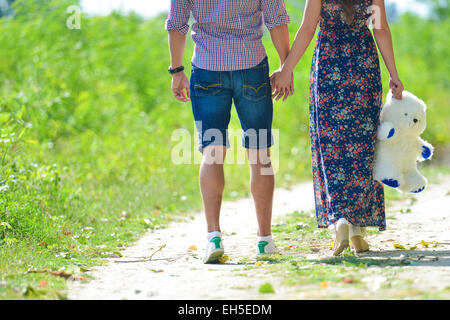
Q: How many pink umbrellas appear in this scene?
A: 0